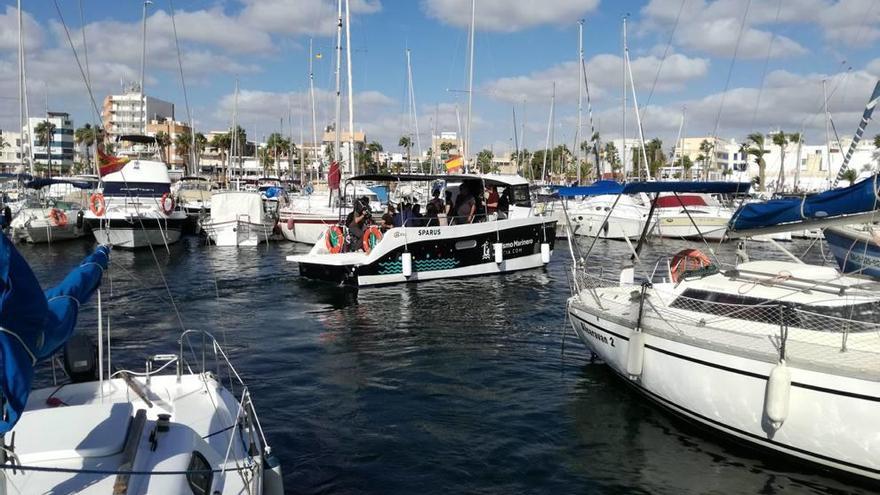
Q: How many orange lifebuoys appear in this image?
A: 6